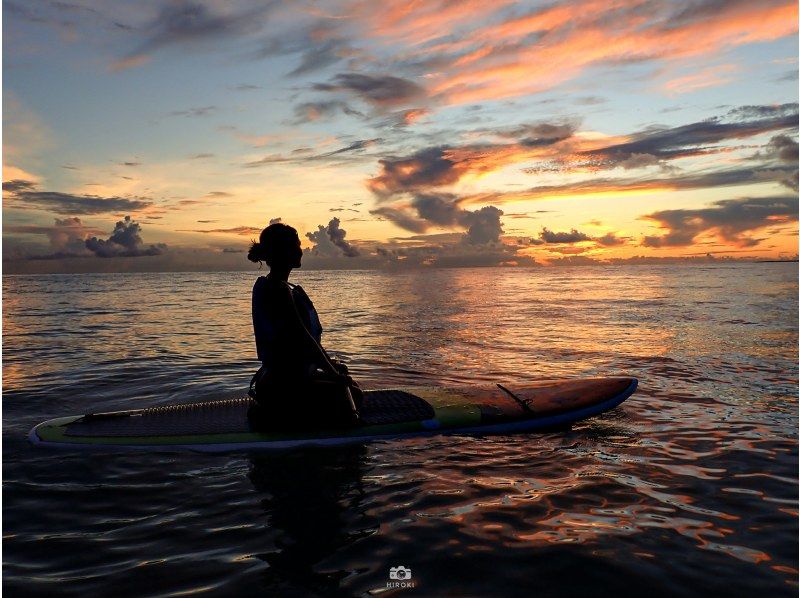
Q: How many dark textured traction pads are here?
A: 1